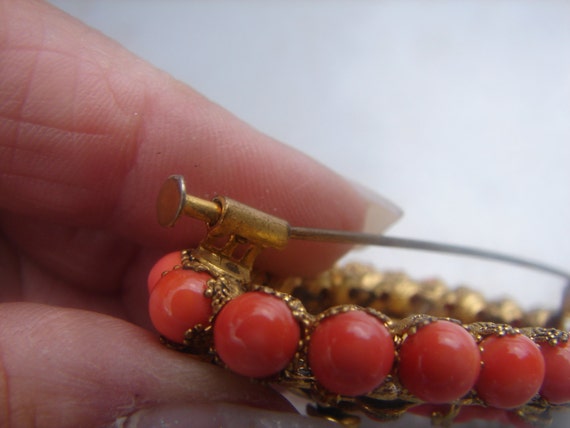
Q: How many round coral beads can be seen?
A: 7